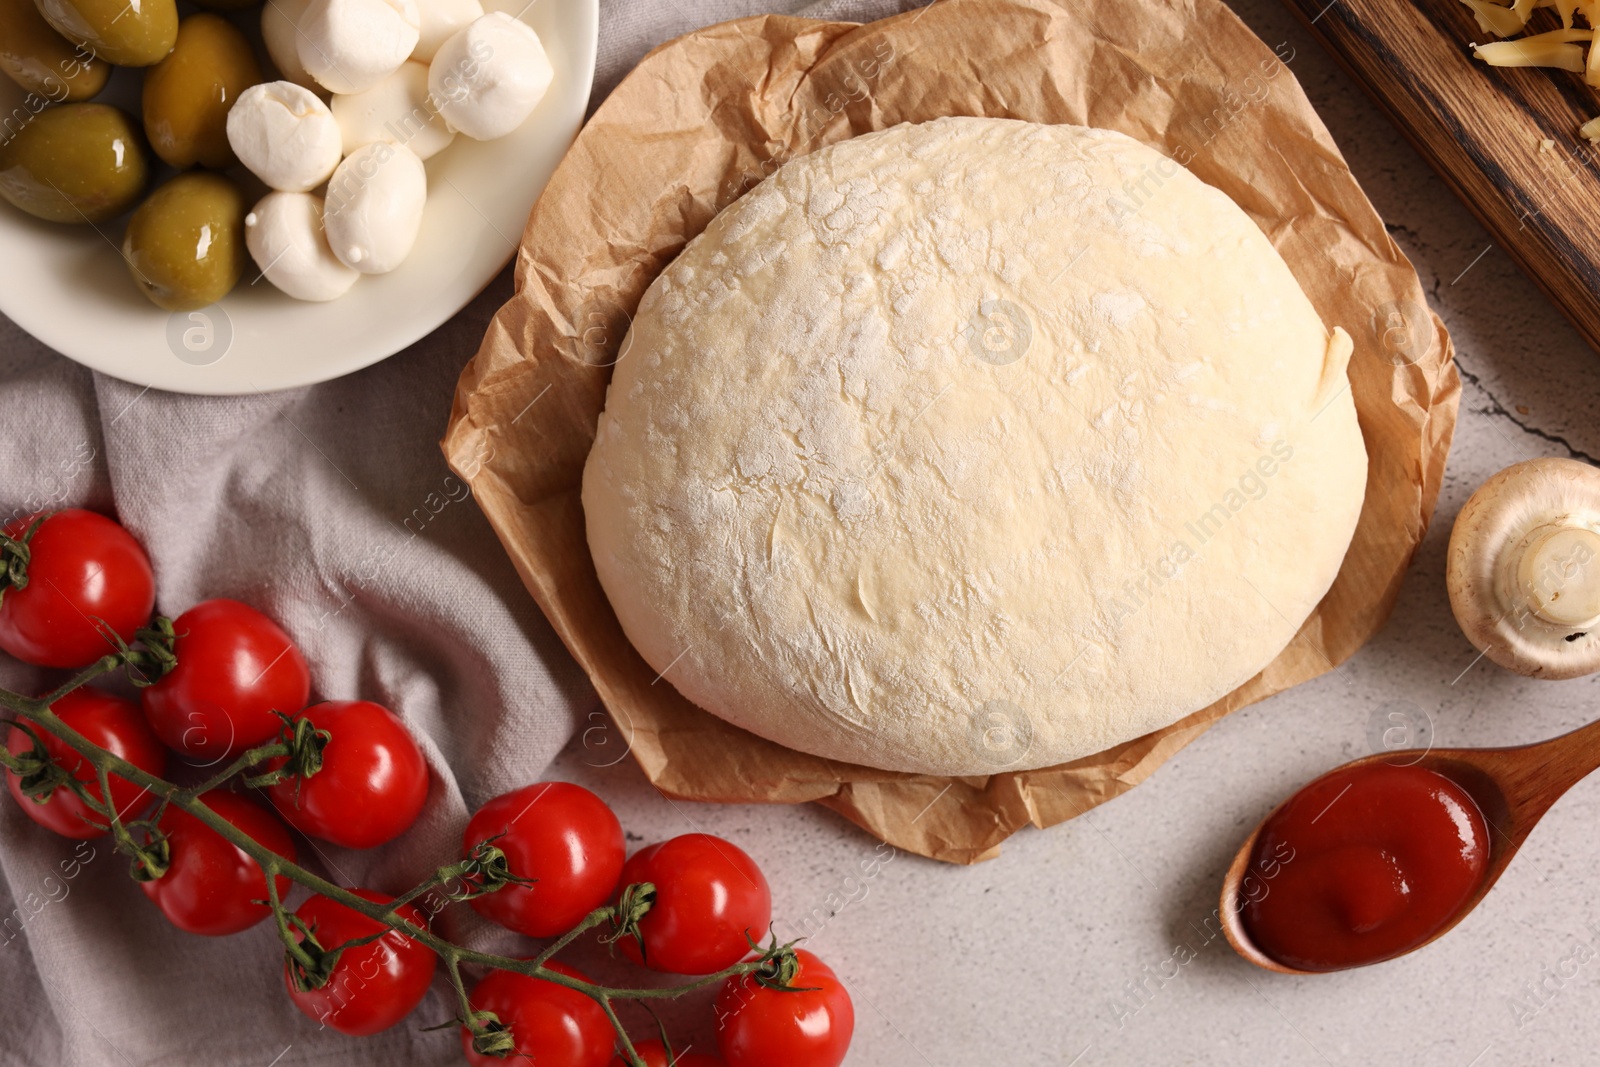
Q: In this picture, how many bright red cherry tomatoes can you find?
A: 11